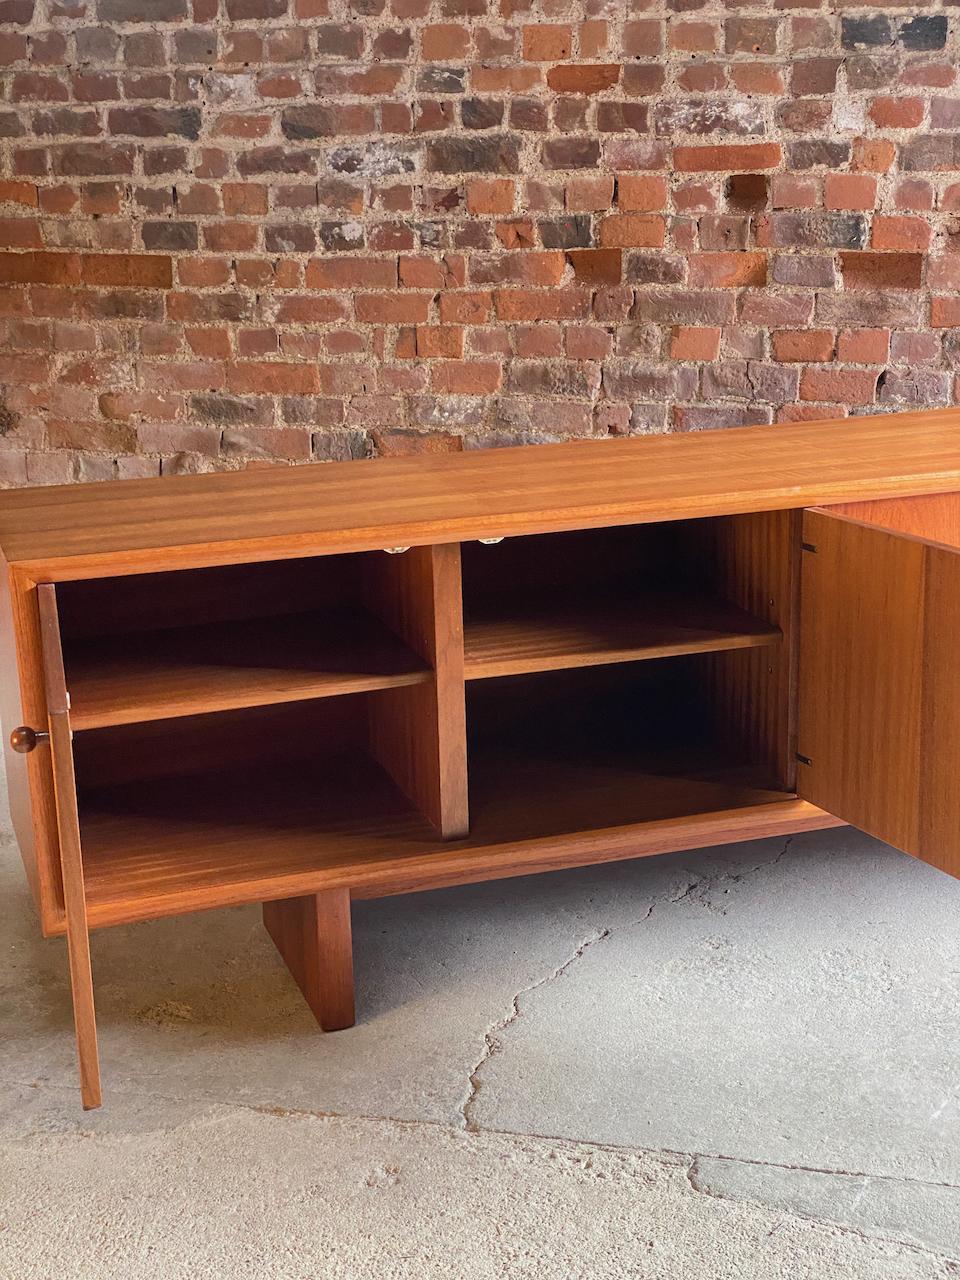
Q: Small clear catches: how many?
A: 2